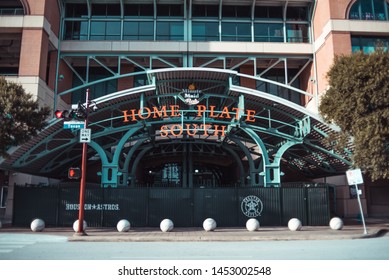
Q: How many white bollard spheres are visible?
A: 8